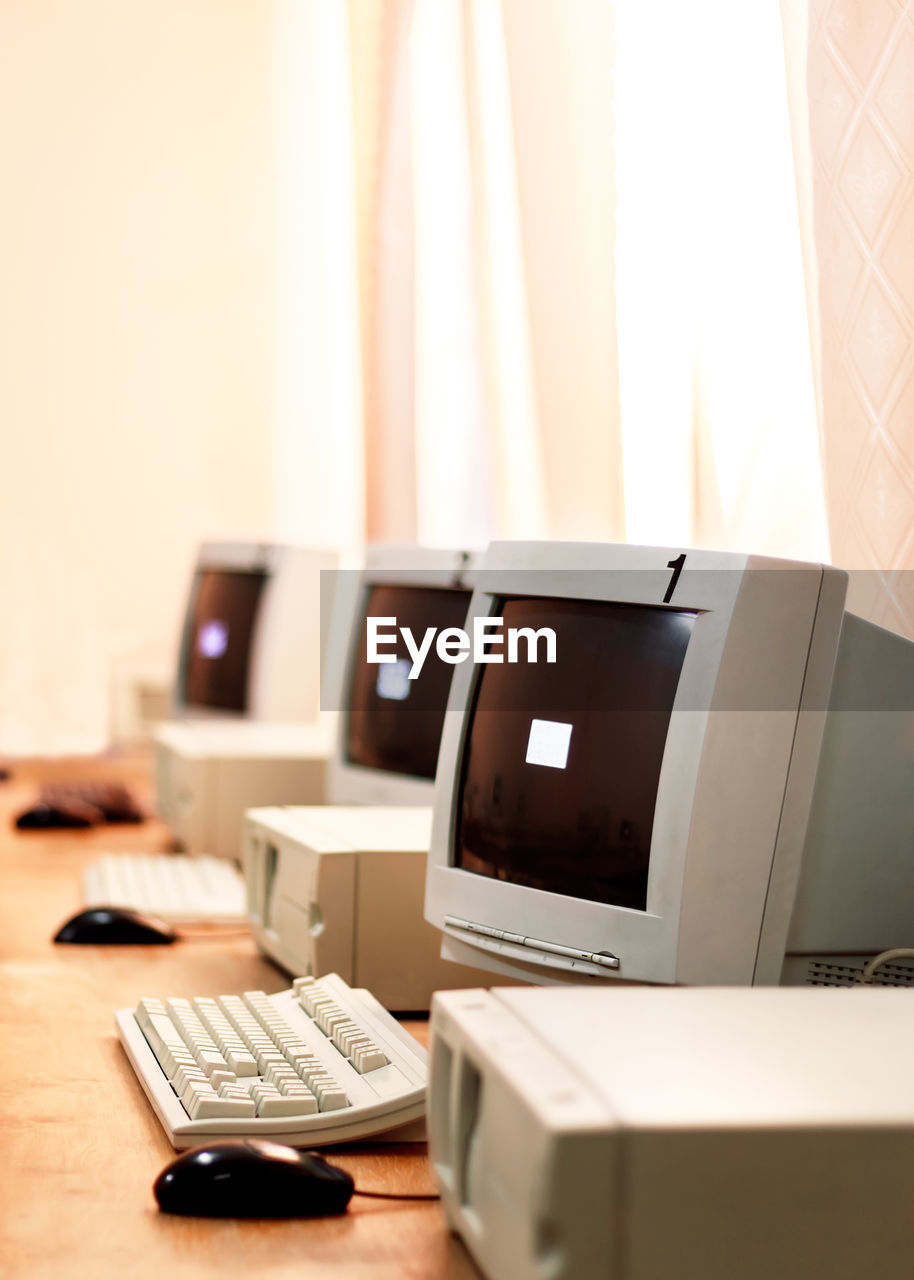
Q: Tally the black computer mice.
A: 3